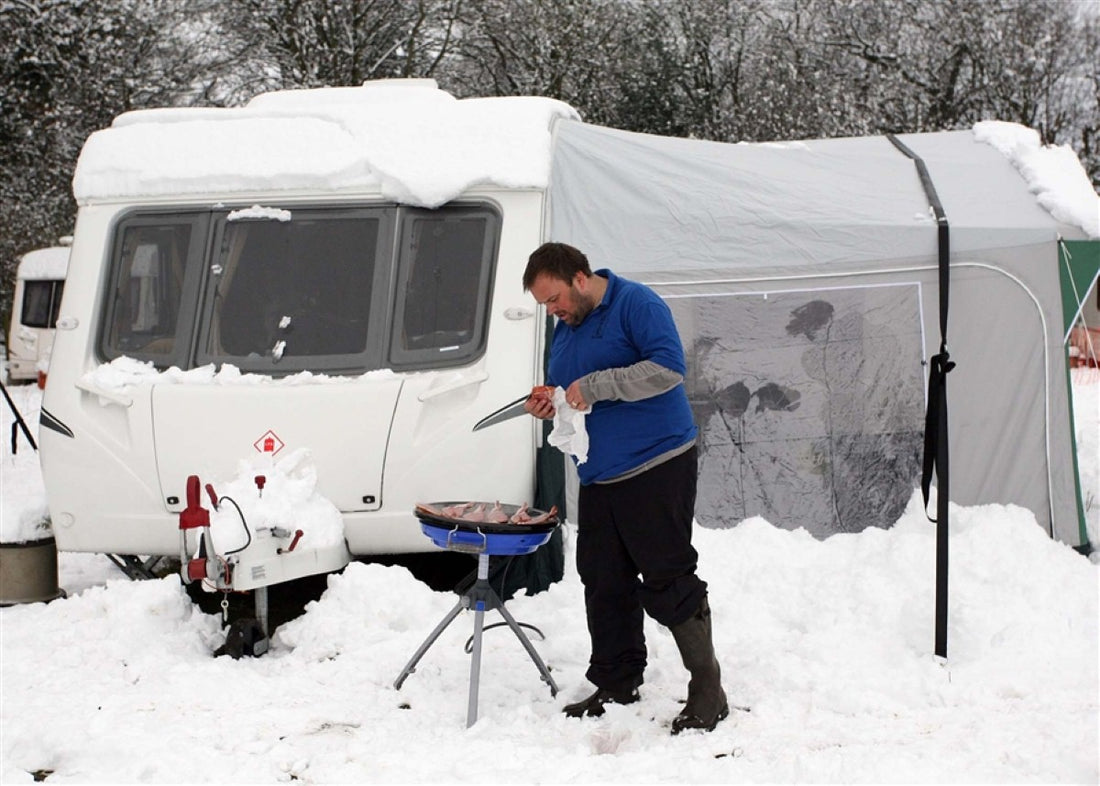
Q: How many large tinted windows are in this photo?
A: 3